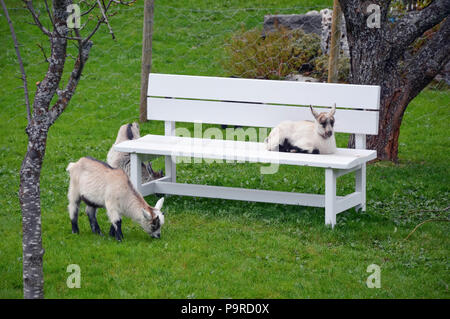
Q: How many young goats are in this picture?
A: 3